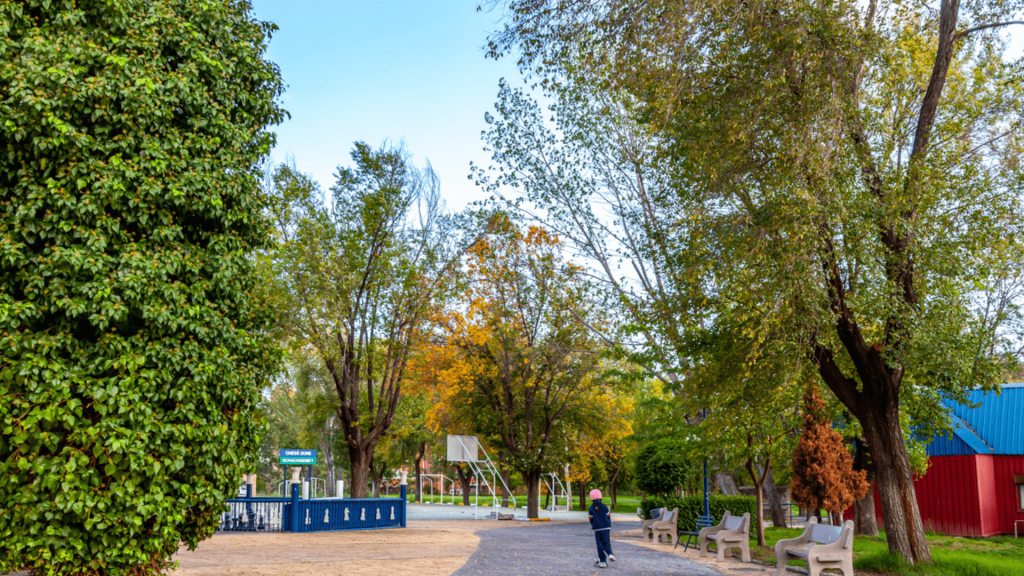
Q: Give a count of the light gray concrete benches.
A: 3